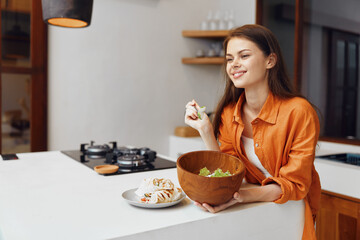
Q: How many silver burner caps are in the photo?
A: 2